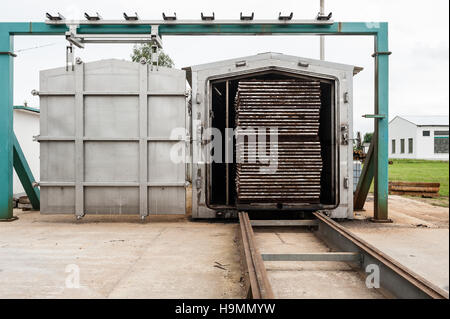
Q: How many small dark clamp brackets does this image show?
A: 8